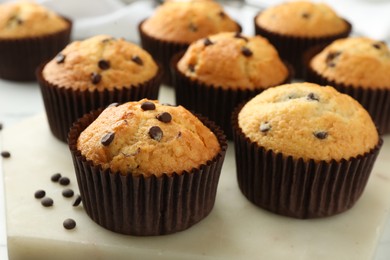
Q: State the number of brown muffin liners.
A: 8